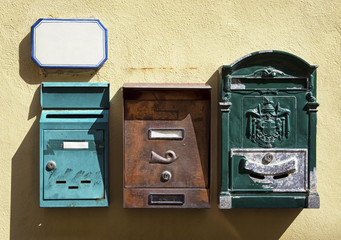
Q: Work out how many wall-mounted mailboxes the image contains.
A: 3